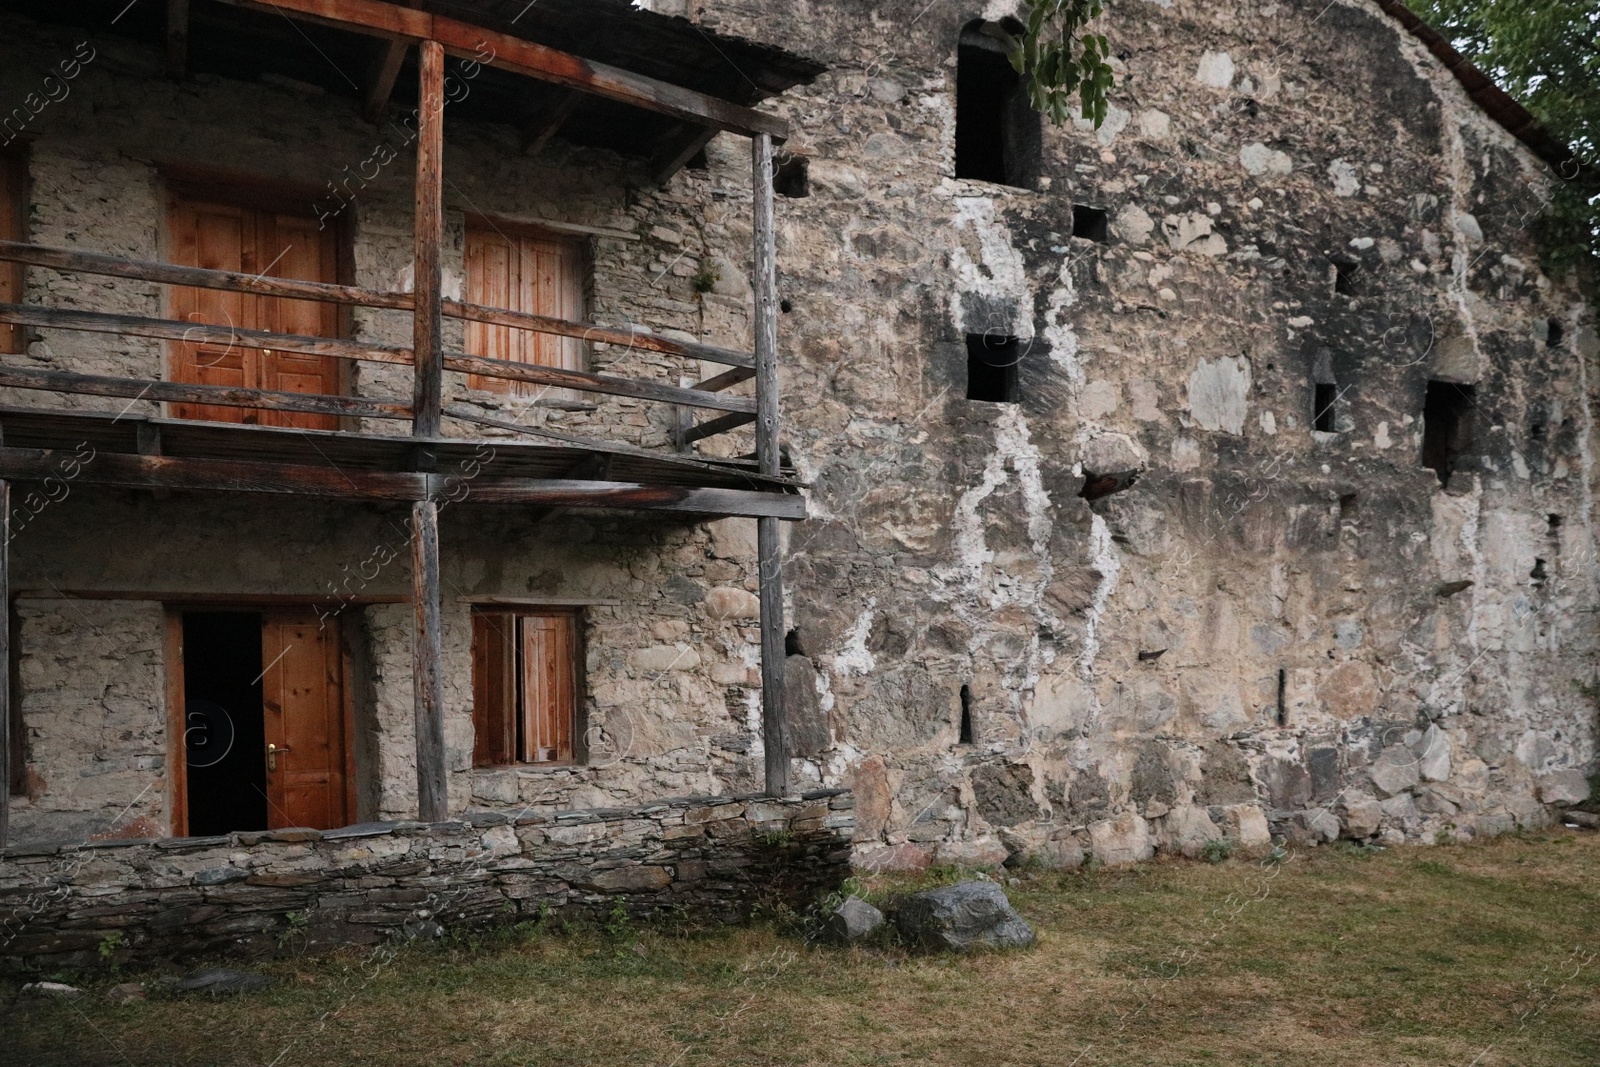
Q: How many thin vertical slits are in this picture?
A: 2